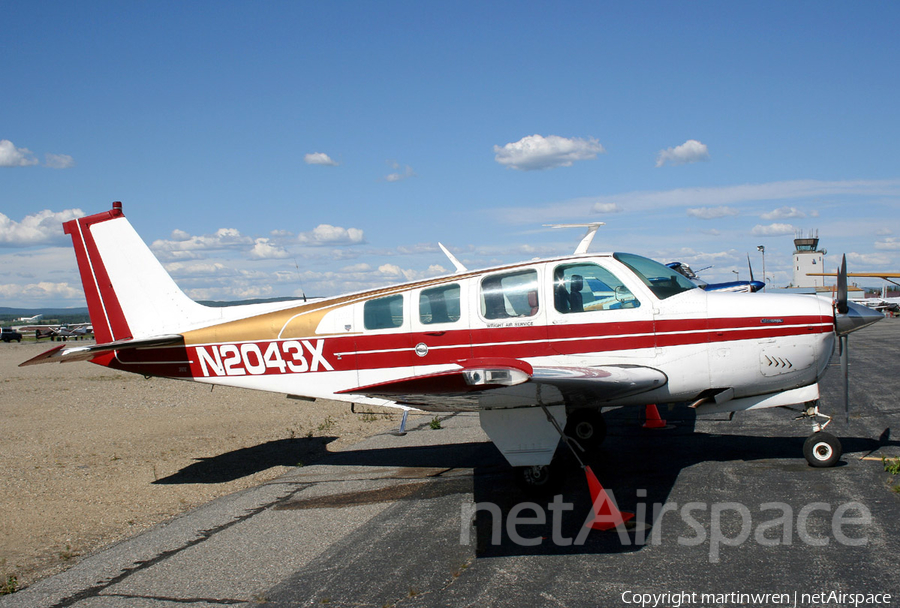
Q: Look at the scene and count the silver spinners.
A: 1